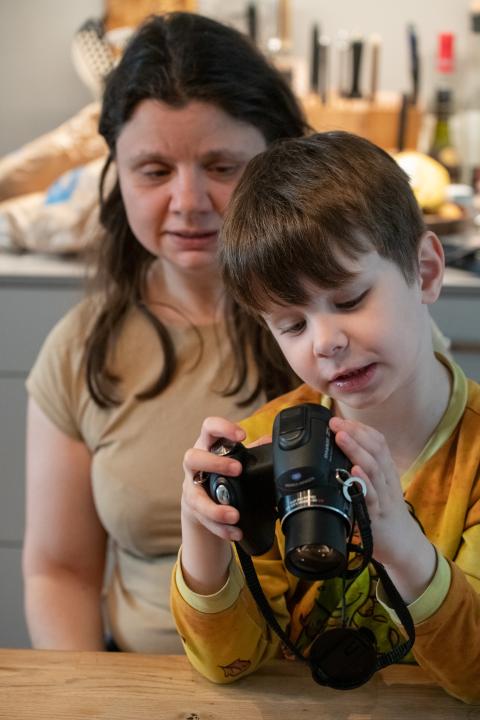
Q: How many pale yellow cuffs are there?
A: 2